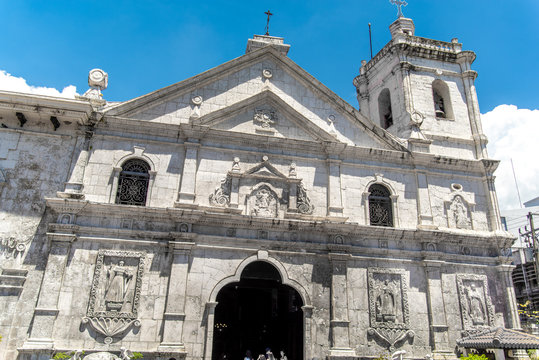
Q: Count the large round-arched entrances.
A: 1